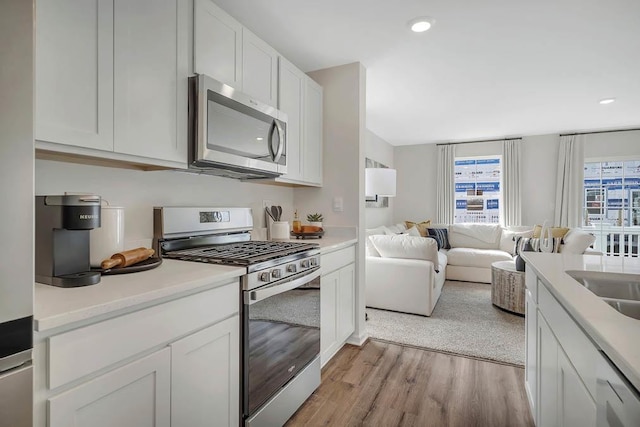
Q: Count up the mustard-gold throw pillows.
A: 2